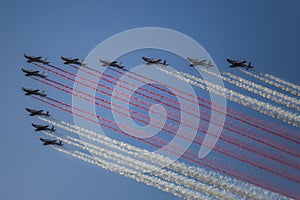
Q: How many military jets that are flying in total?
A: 11